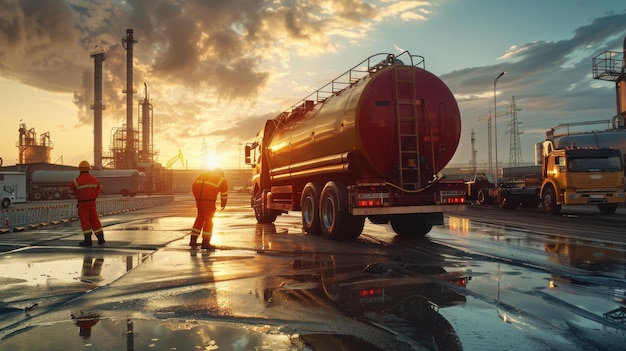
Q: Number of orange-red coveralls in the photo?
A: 2